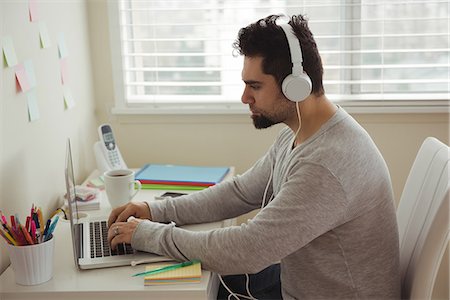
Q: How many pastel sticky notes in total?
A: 9